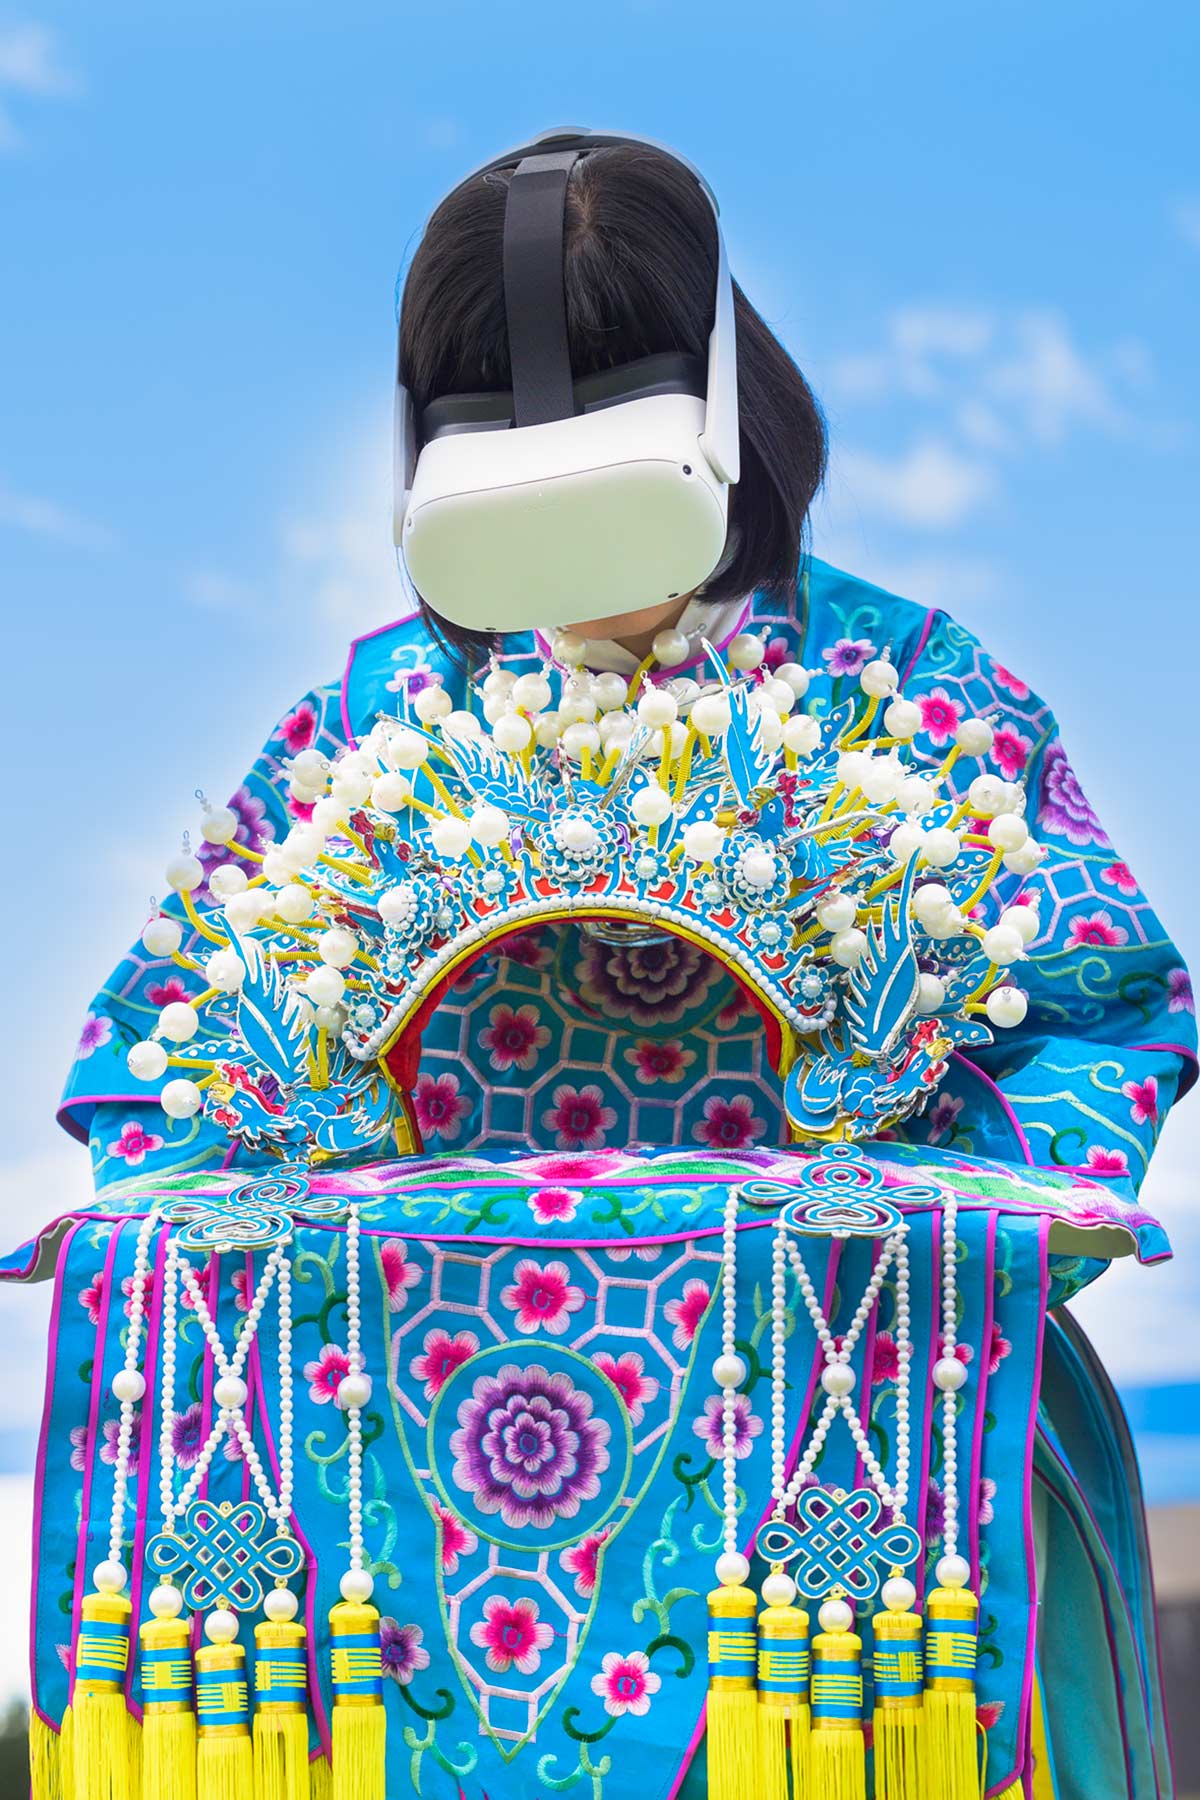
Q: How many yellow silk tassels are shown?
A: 10